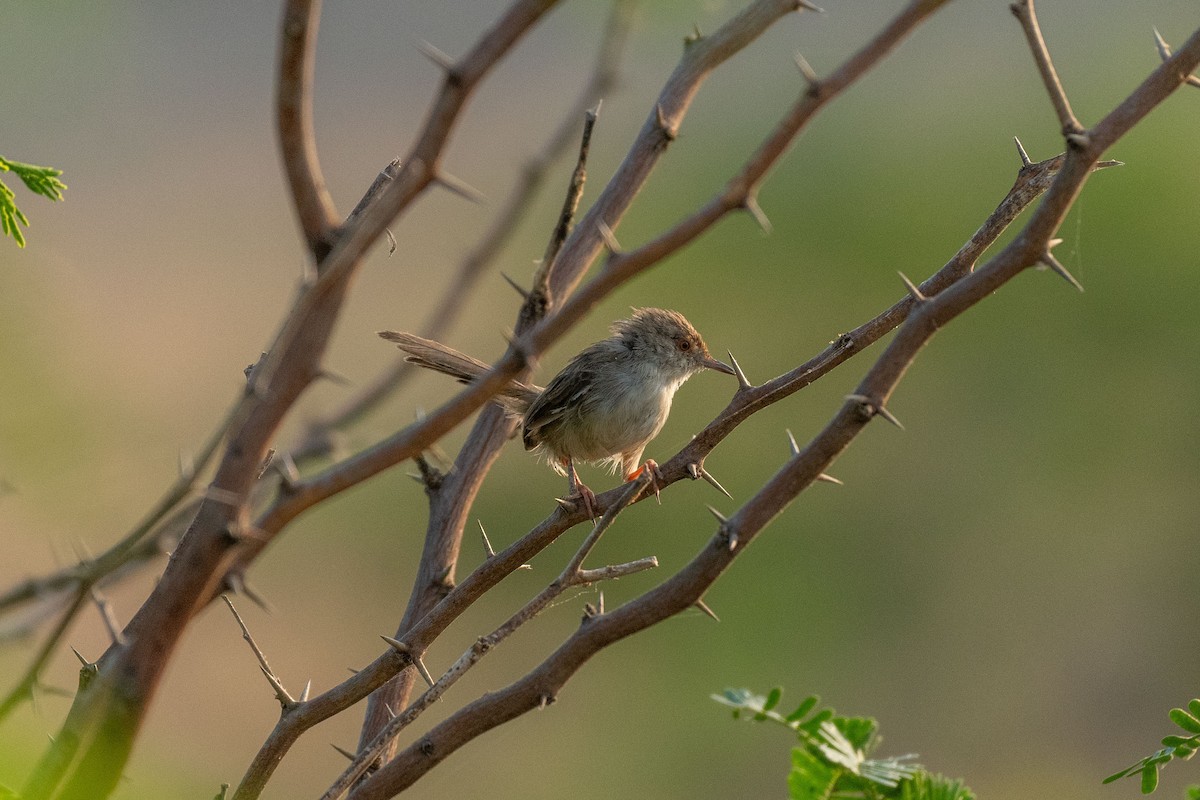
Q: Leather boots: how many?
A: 0